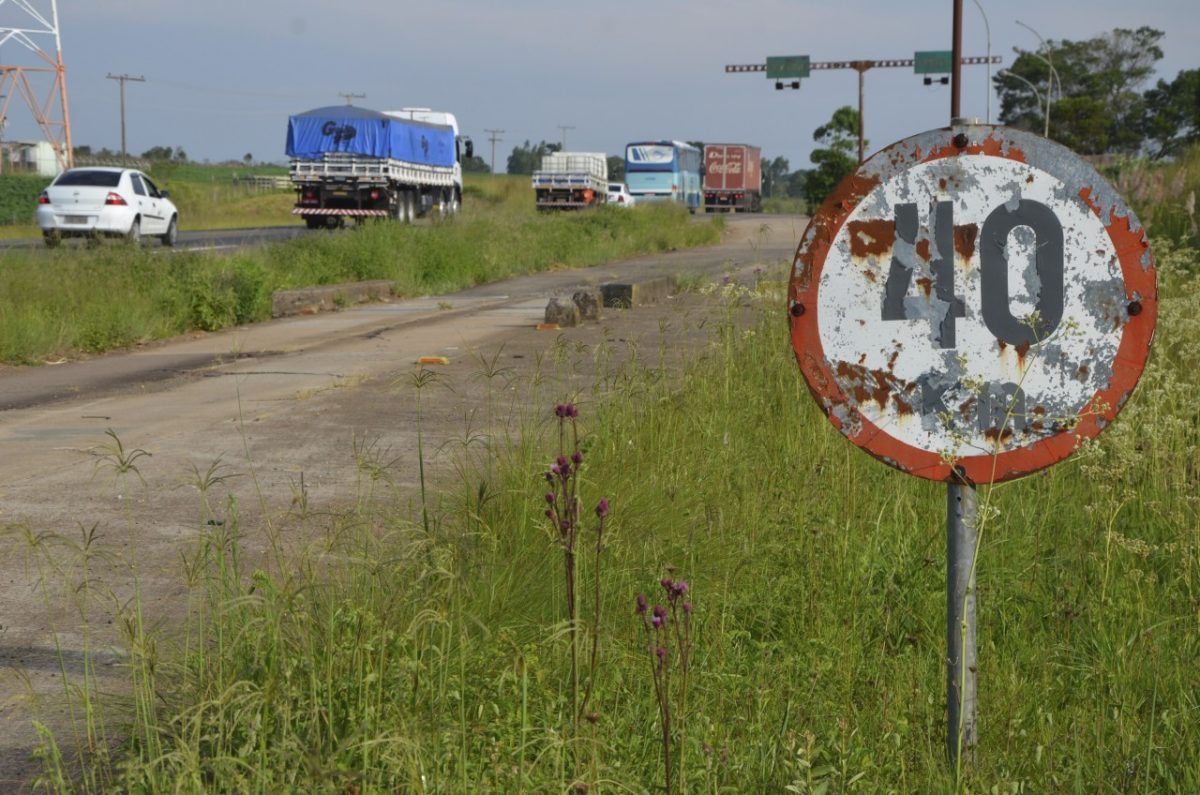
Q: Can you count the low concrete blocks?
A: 4